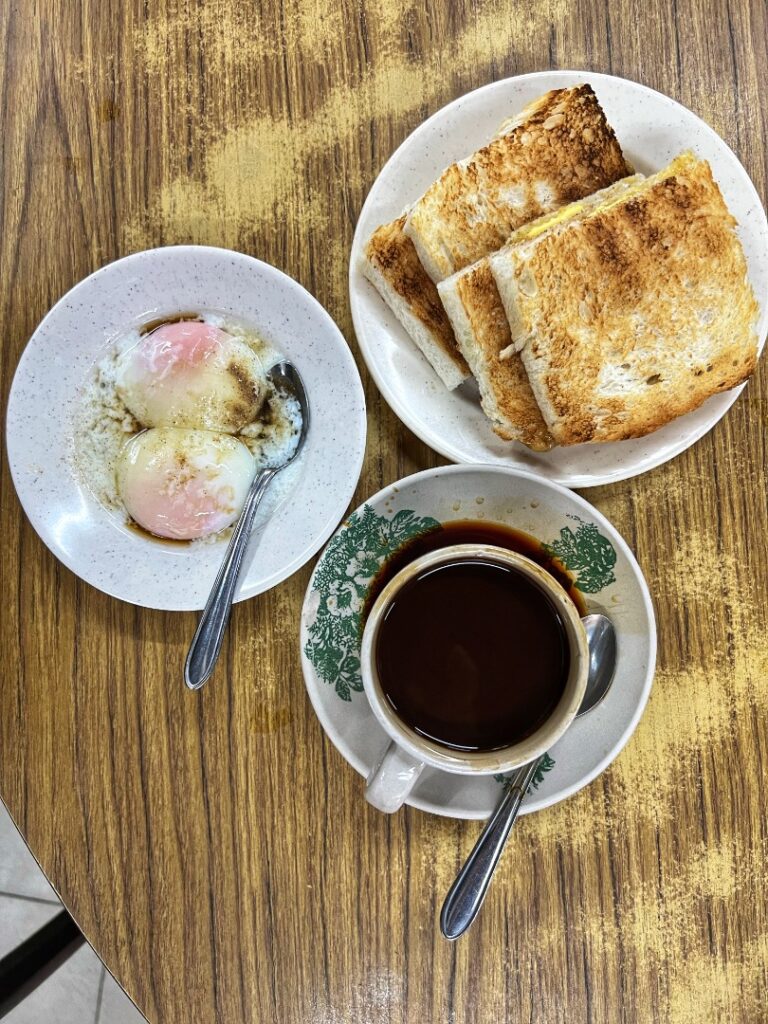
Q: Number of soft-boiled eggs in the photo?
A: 2